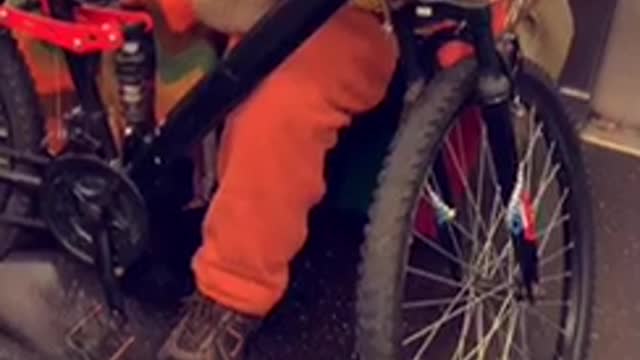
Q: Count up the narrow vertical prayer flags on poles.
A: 0